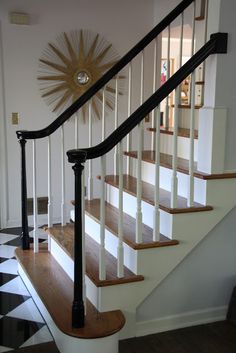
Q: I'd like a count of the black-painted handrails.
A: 2